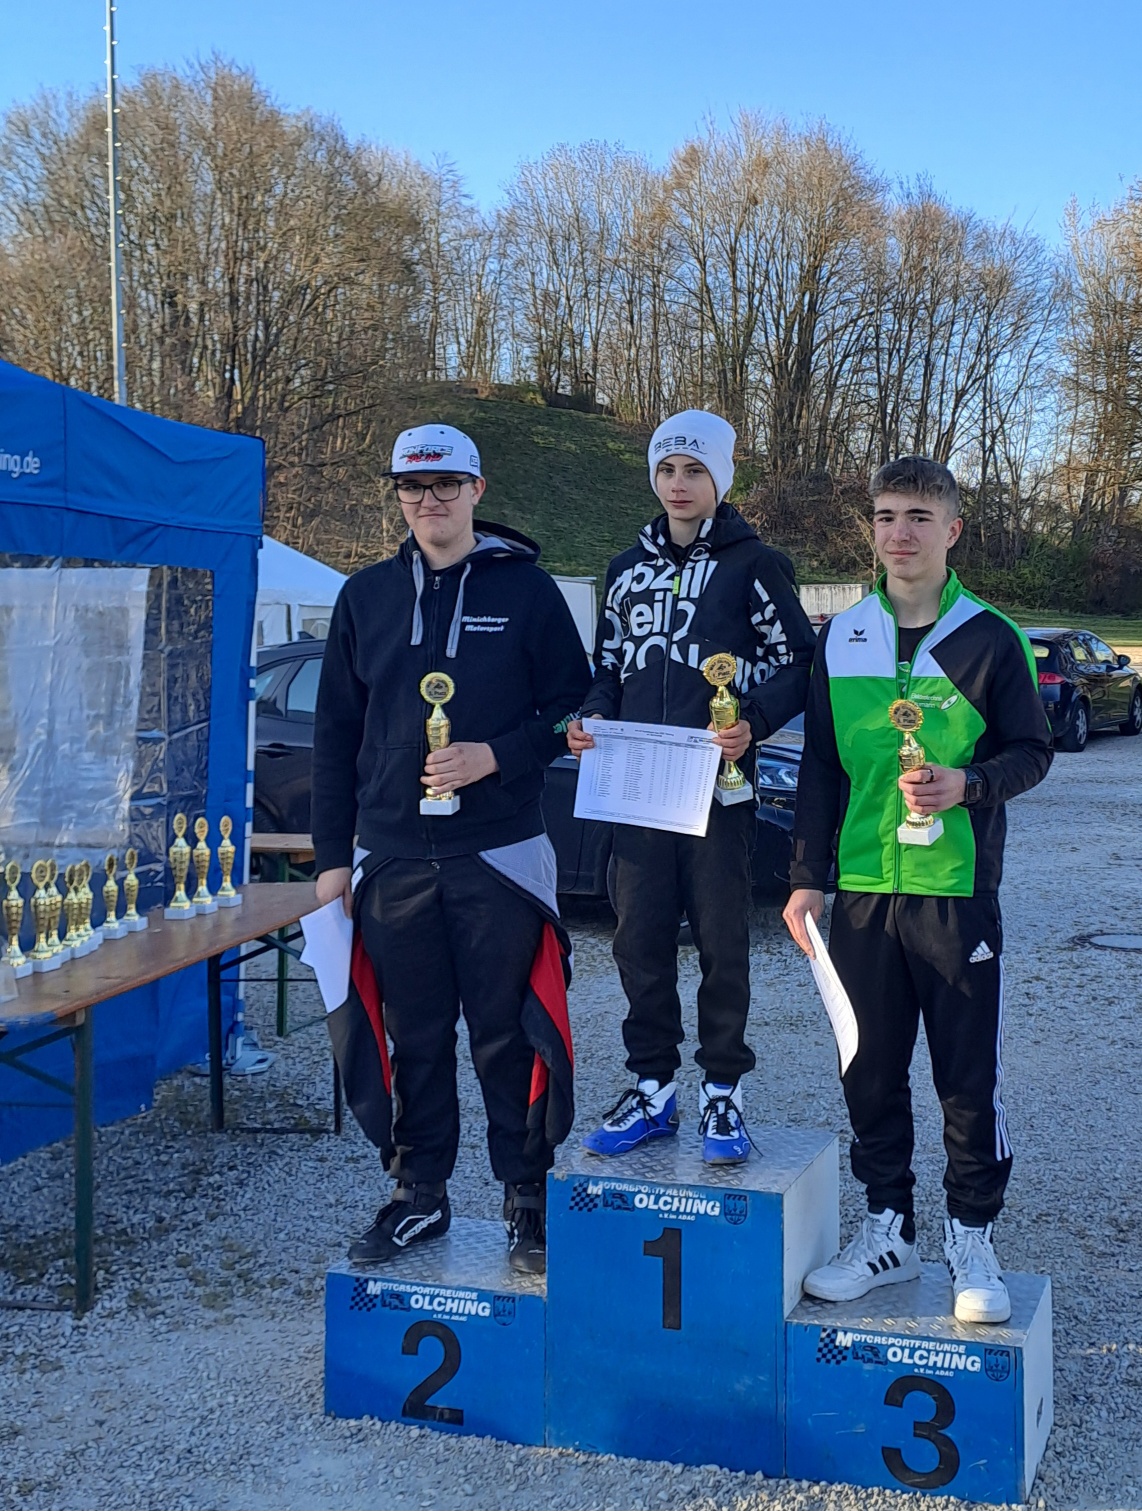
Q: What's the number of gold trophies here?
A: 14